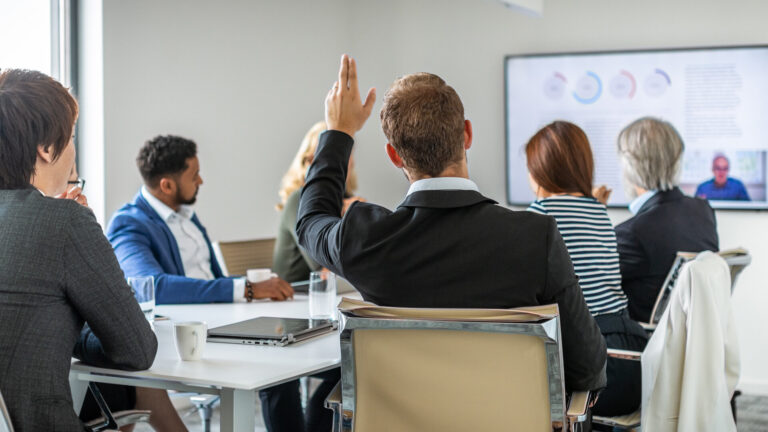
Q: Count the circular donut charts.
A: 4